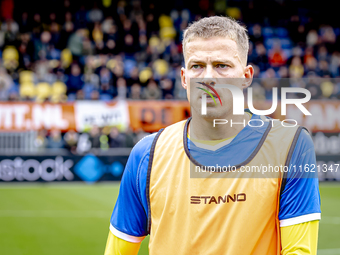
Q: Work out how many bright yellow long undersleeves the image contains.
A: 2